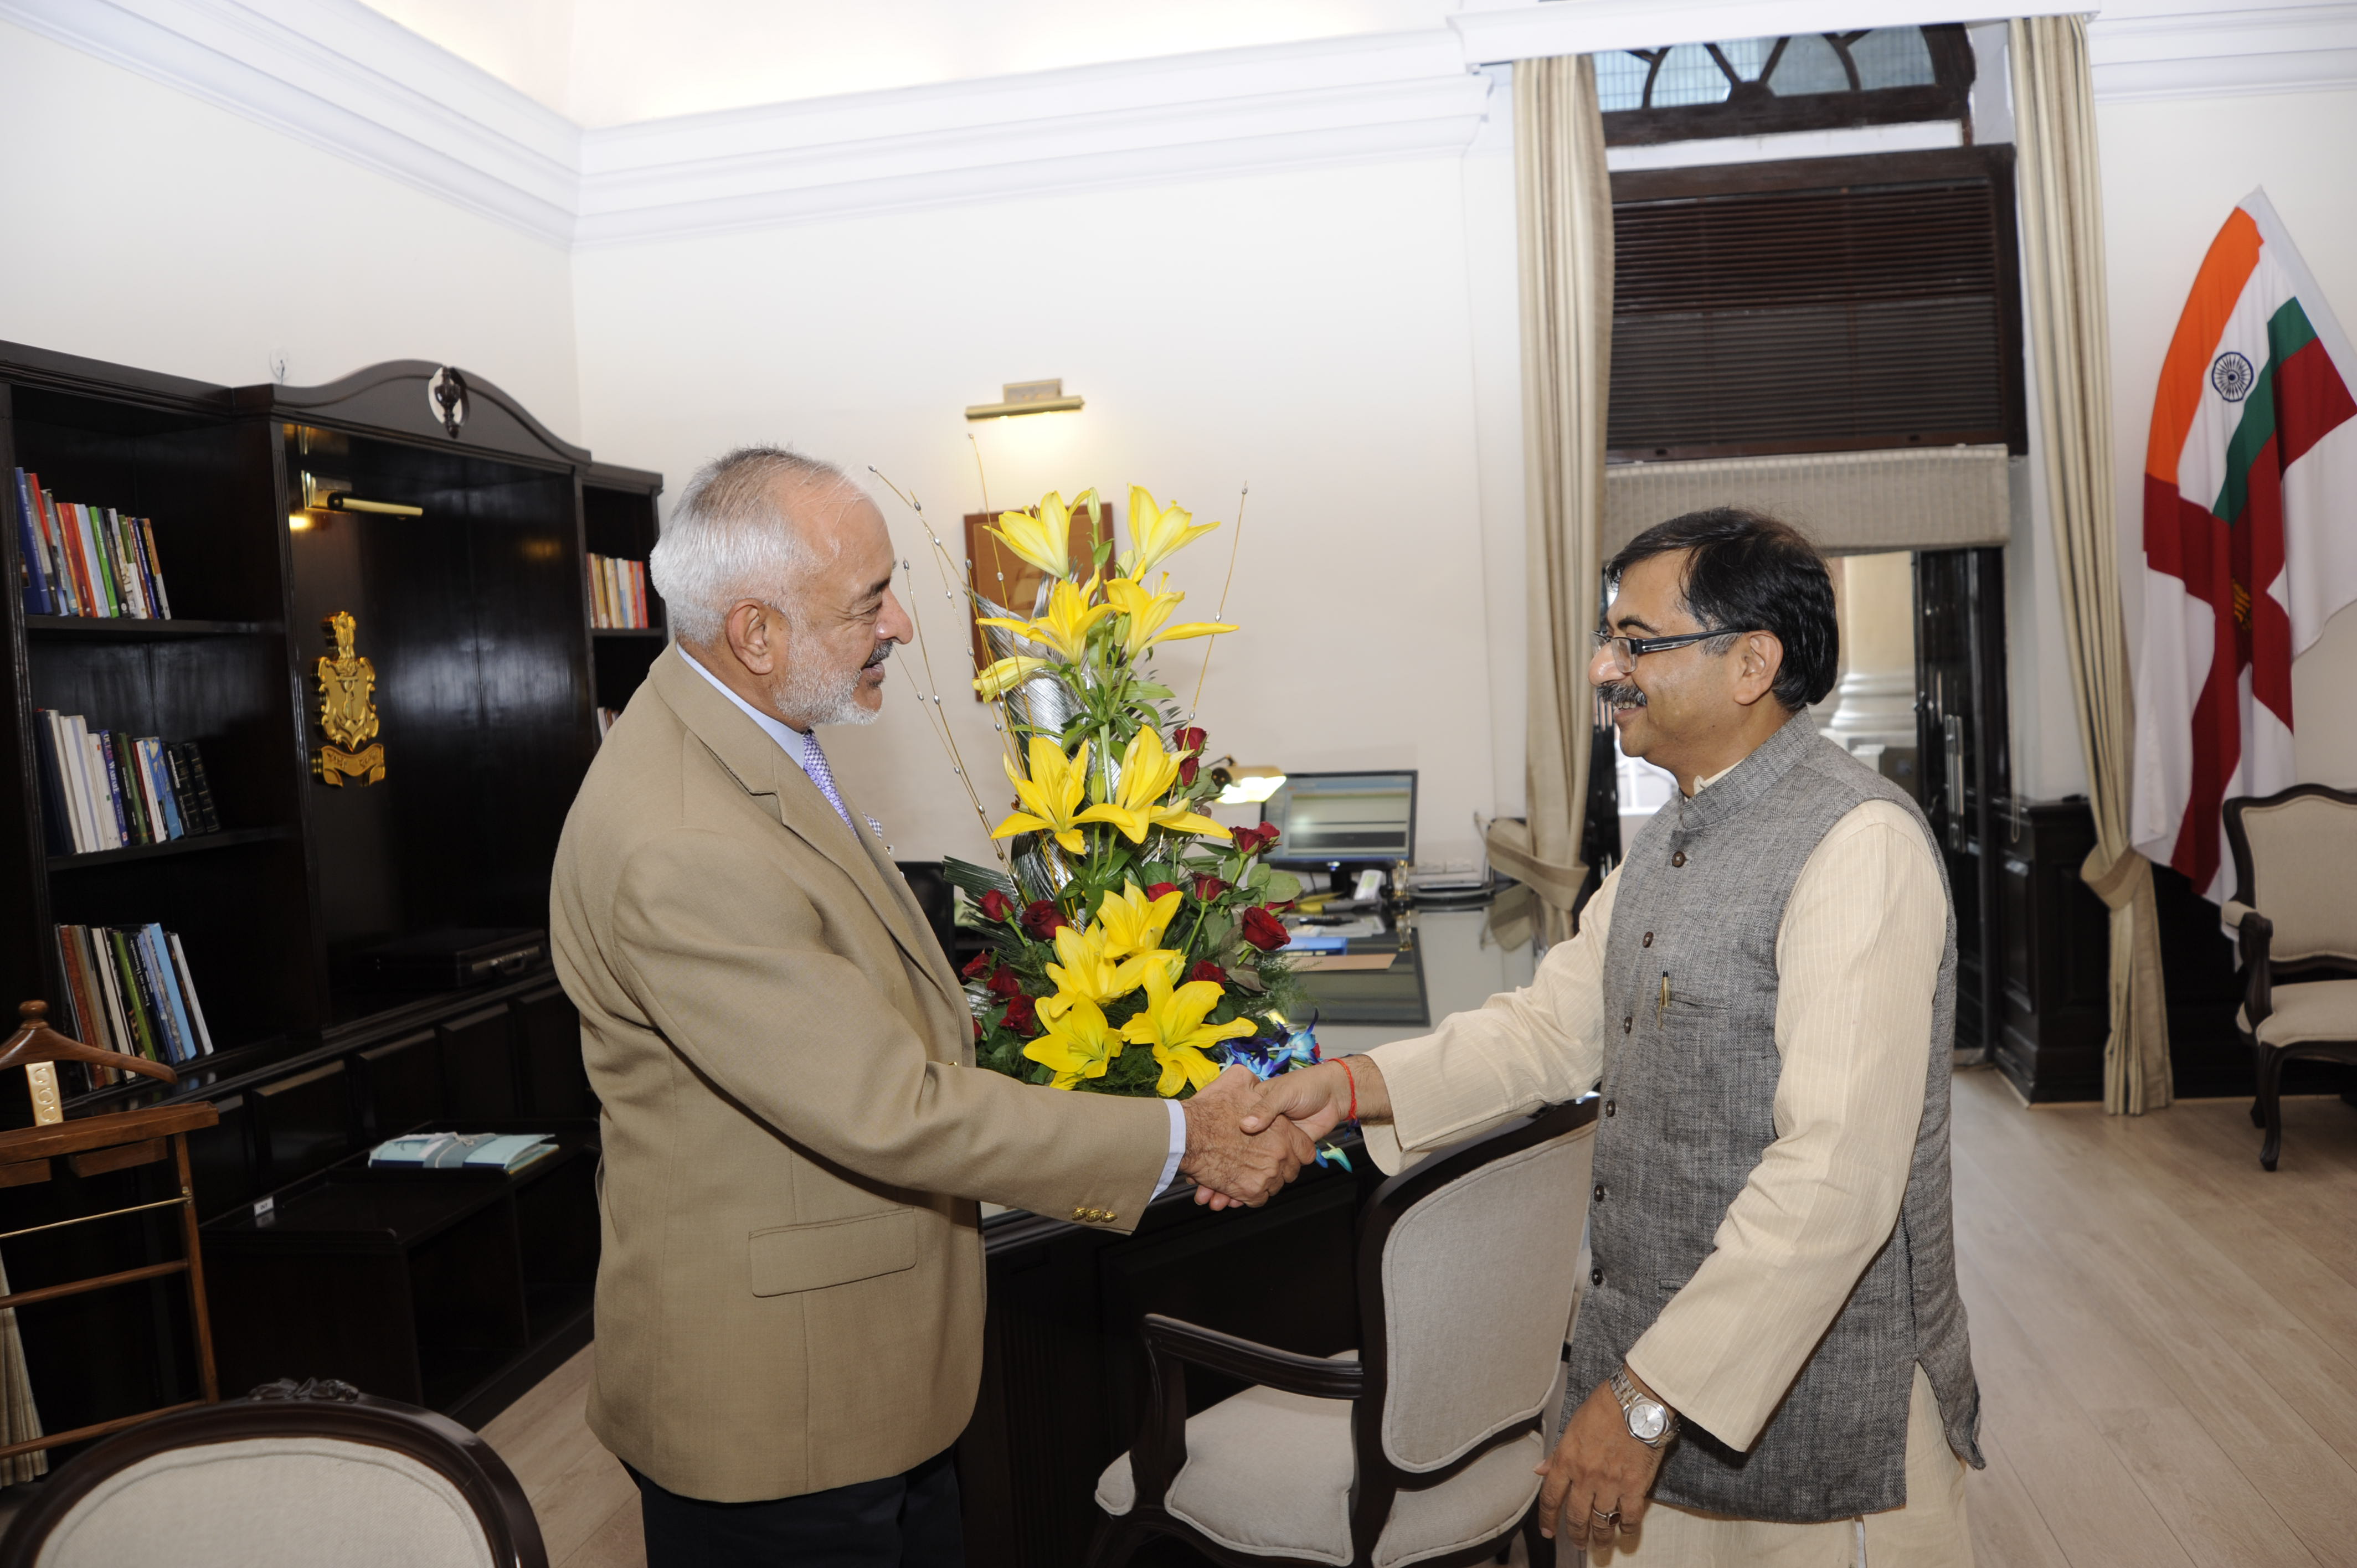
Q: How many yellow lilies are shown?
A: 11